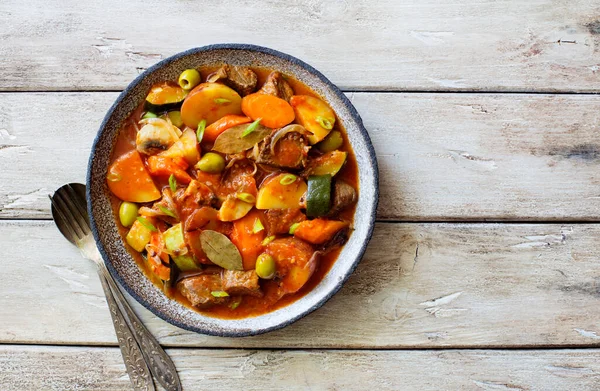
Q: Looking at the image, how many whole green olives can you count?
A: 4